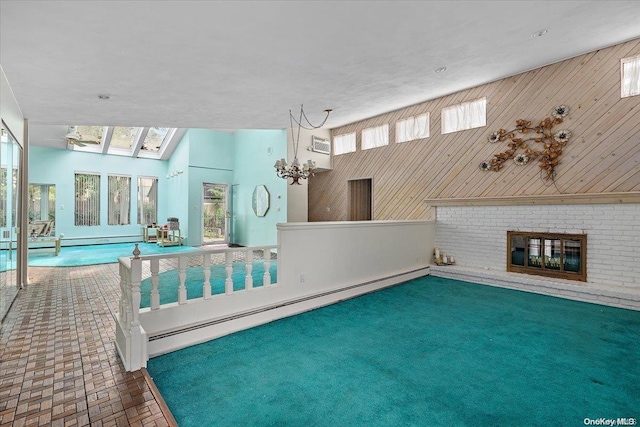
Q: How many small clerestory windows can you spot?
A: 5